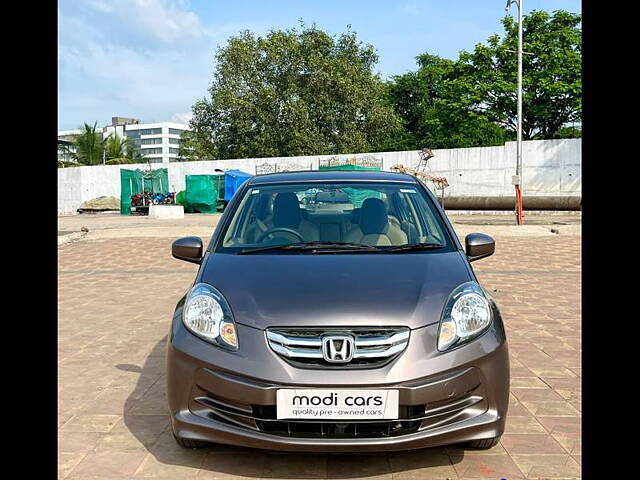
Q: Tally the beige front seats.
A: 2